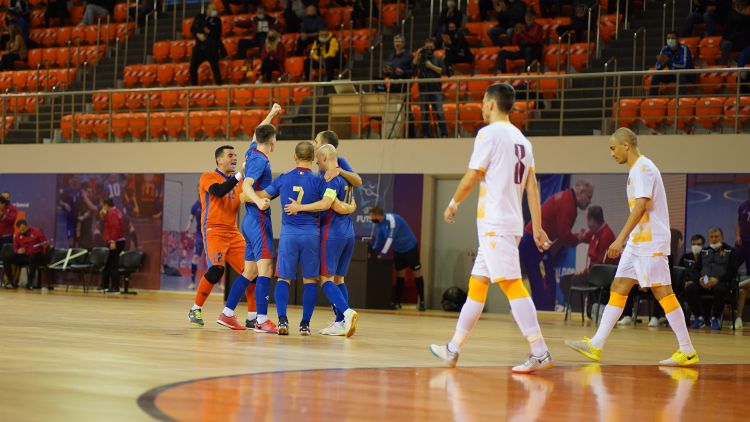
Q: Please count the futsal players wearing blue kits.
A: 4